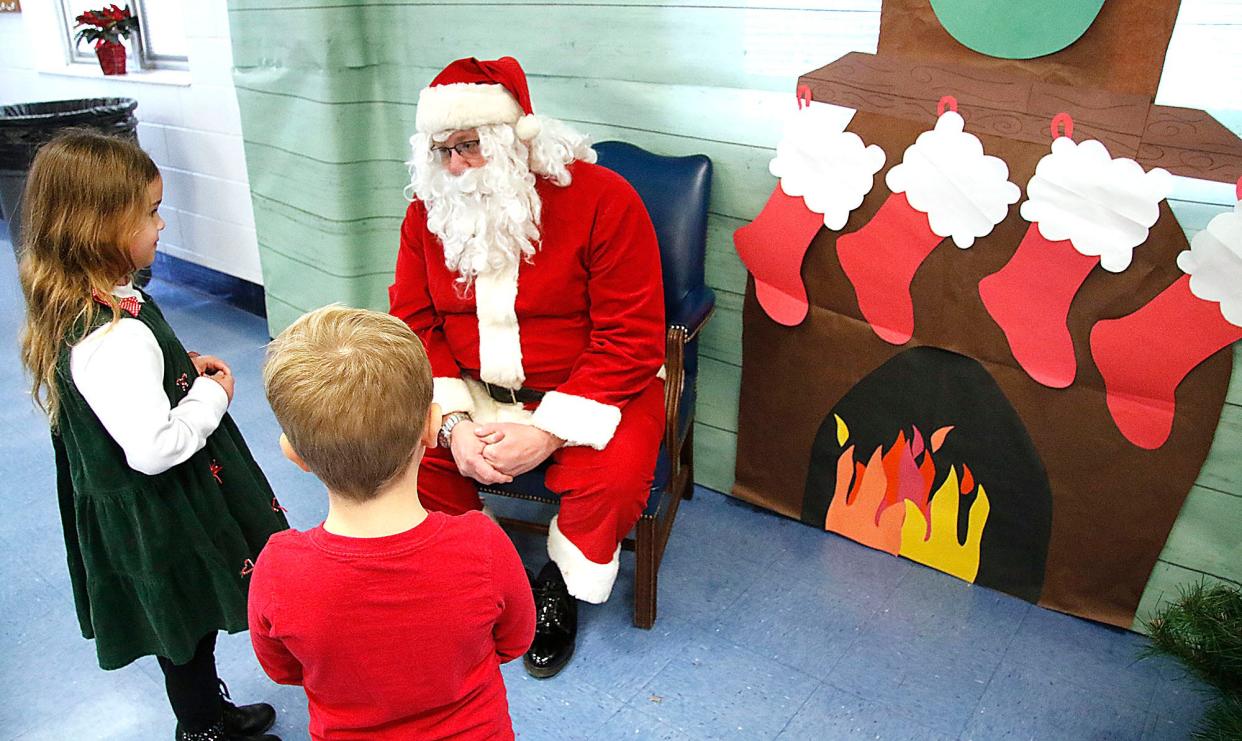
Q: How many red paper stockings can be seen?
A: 4